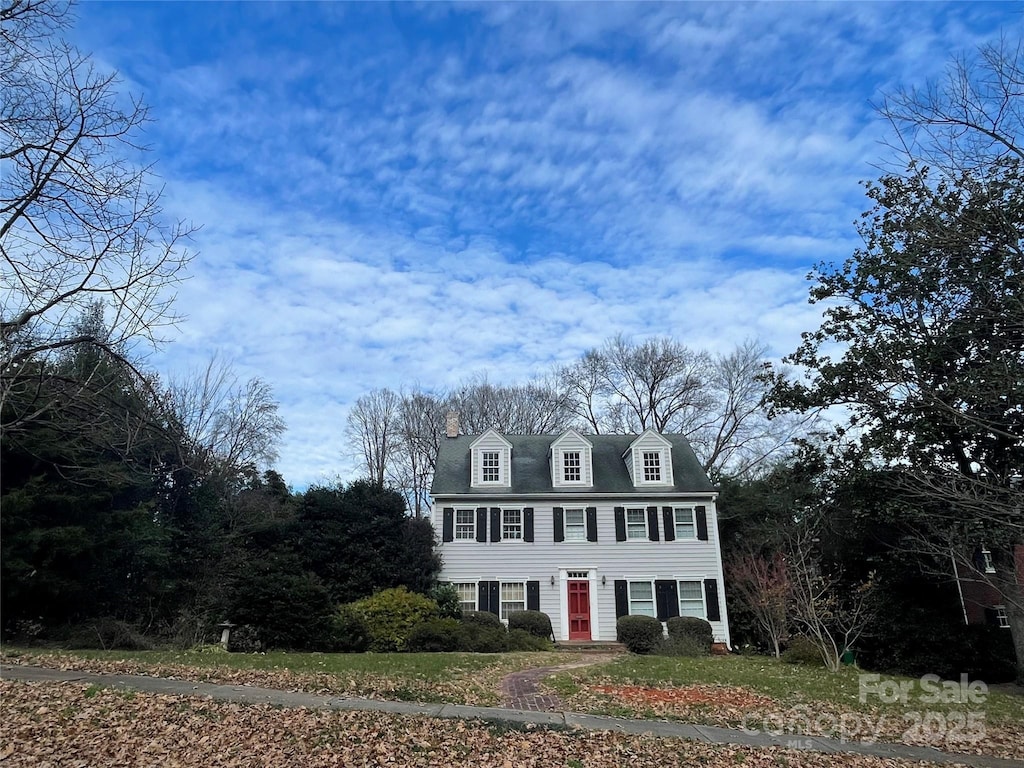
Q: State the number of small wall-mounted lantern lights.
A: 2